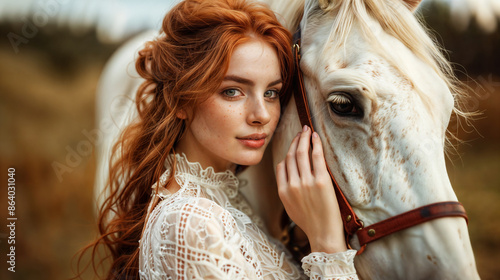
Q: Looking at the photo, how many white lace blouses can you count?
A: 1